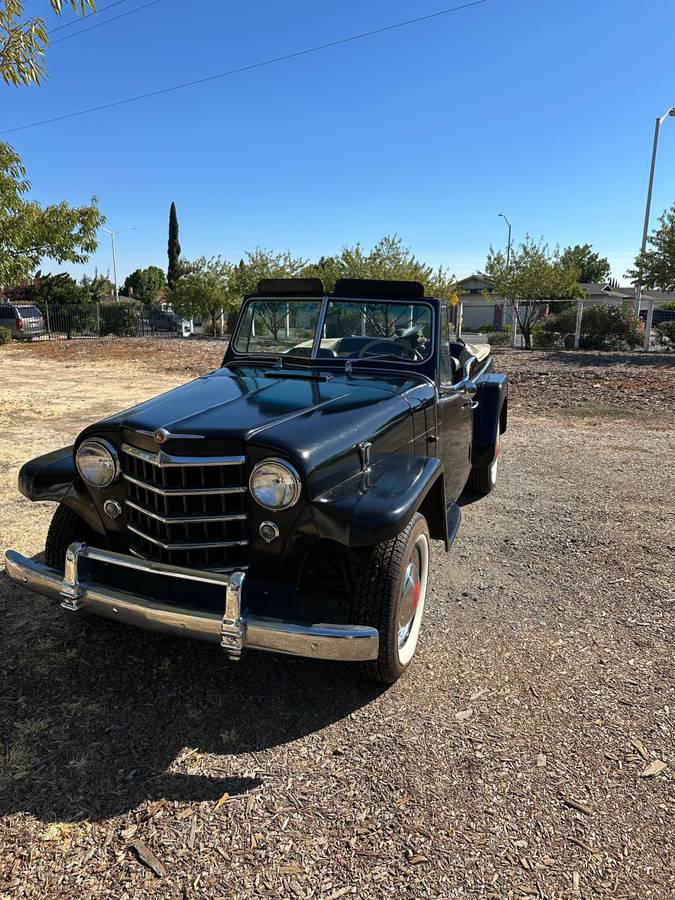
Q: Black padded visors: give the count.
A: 2